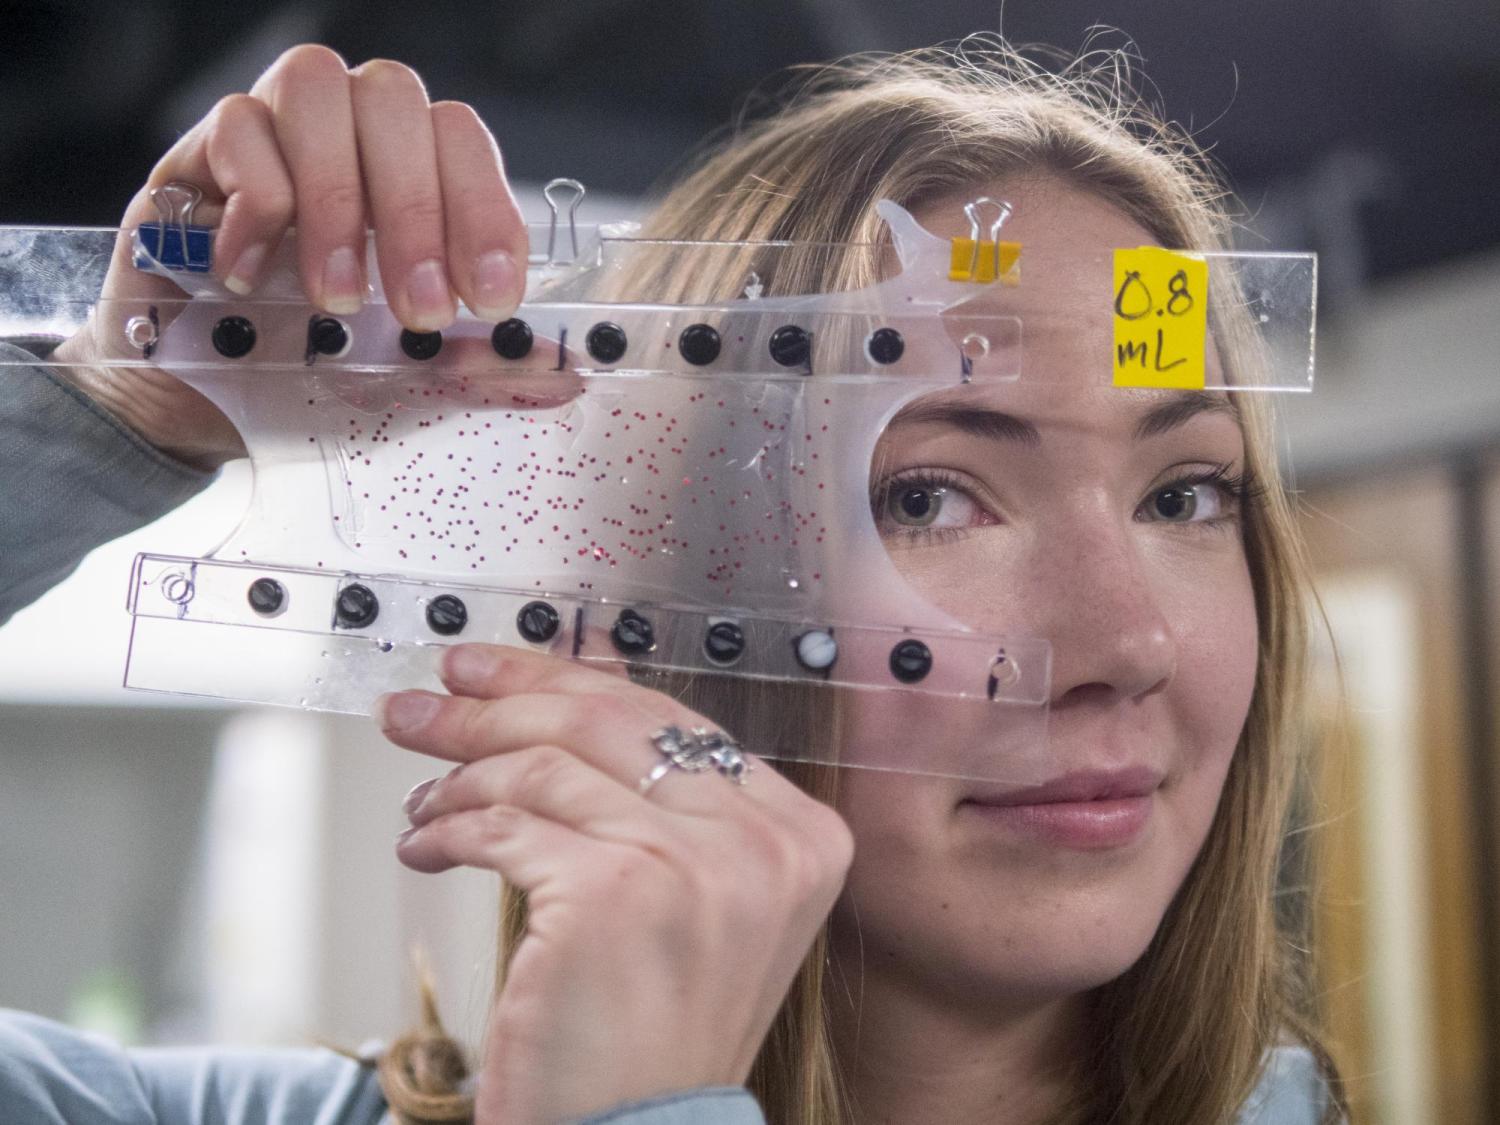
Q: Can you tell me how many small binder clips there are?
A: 3